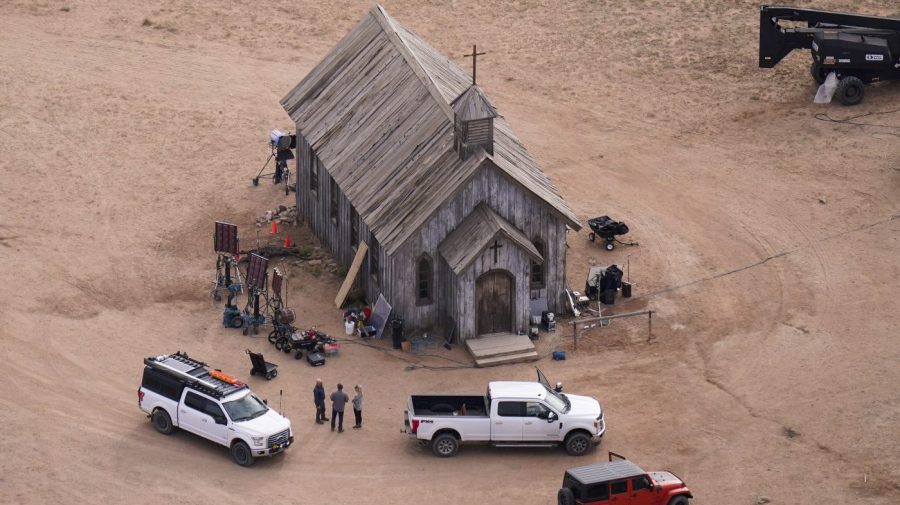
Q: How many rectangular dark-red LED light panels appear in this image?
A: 3